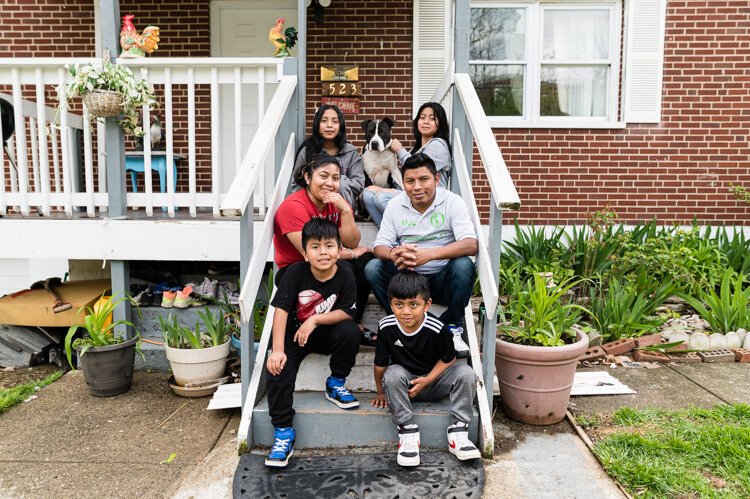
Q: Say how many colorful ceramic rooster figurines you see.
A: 2